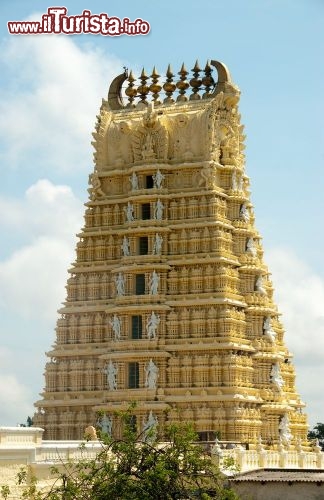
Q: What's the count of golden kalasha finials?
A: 7